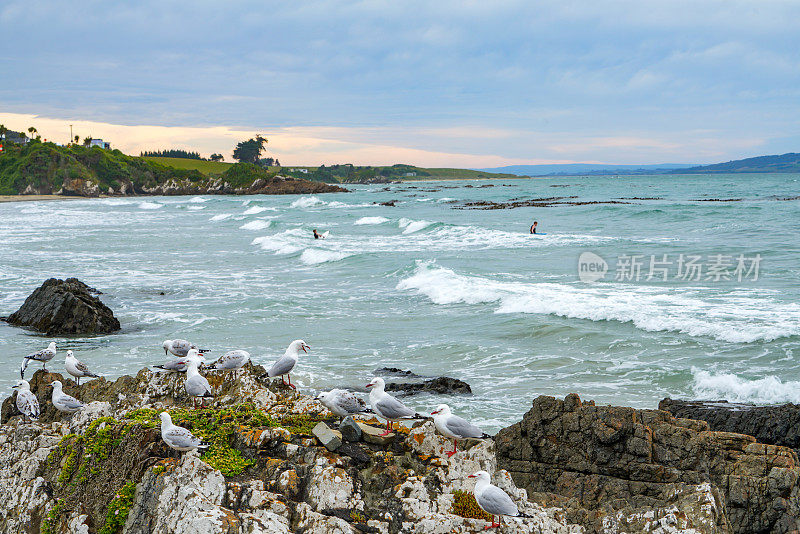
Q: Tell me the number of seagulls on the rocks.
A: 14